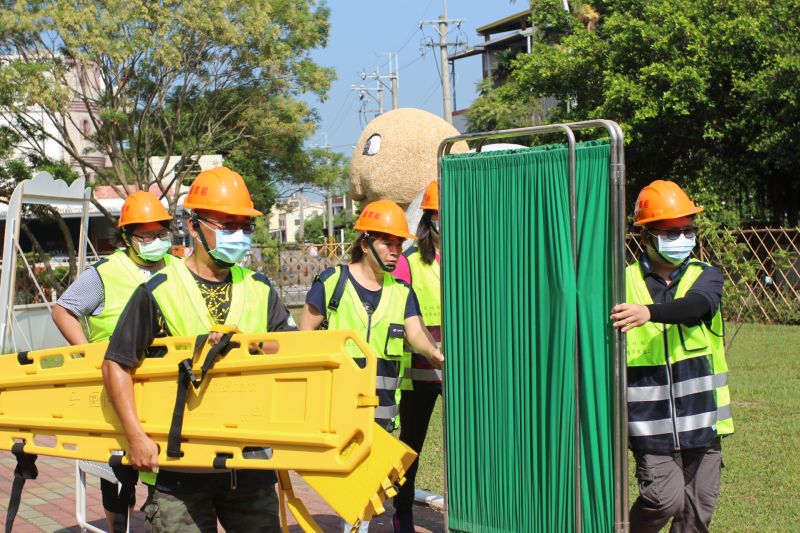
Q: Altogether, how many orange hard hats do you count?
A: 5